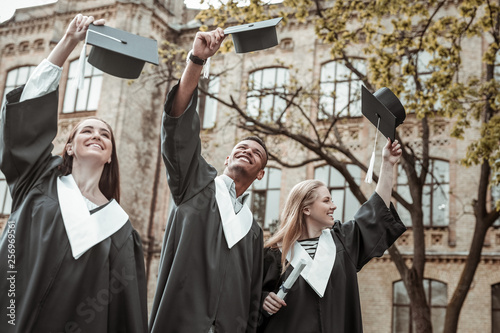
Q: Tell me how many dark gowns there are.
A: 3